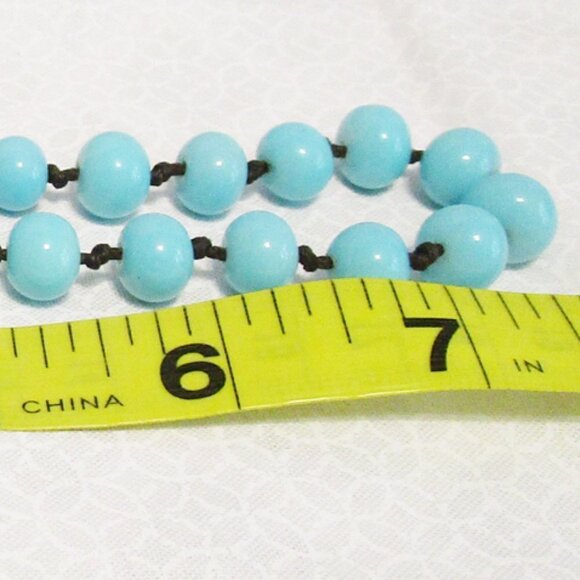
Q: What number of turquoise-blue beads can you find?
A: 12